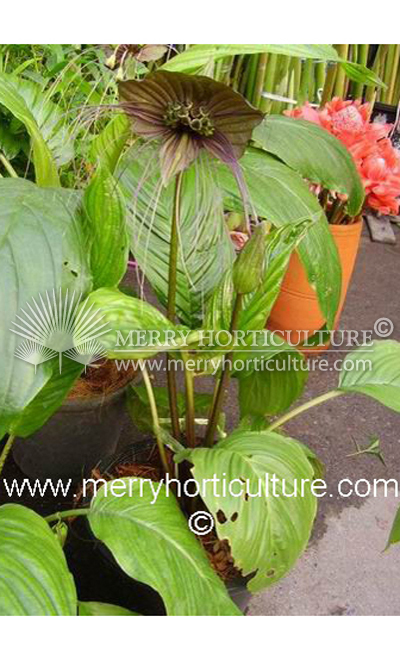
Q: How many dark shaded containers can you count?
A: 2